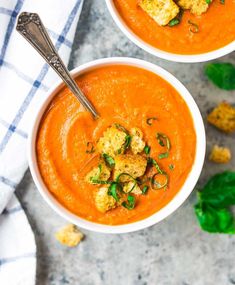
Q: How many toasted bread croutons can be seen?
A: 11